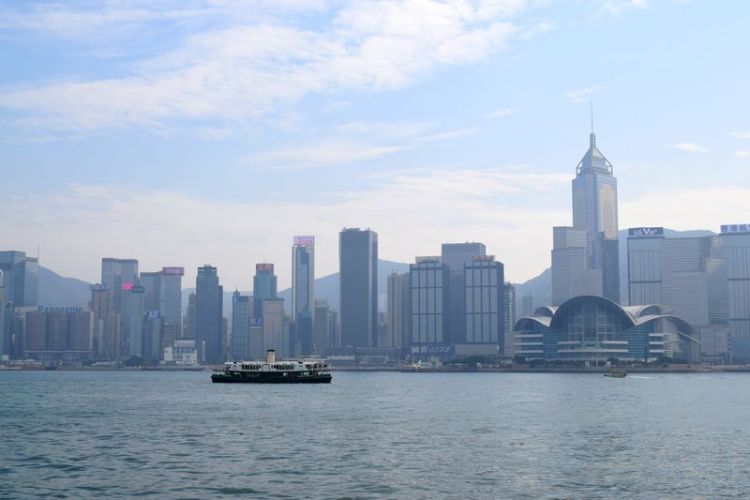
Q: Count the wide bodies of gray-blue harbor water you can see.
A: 1